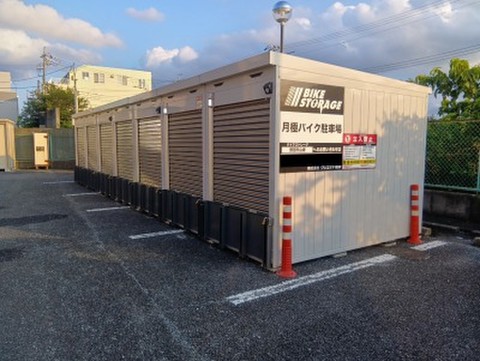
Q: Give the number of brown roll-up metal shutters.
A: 7